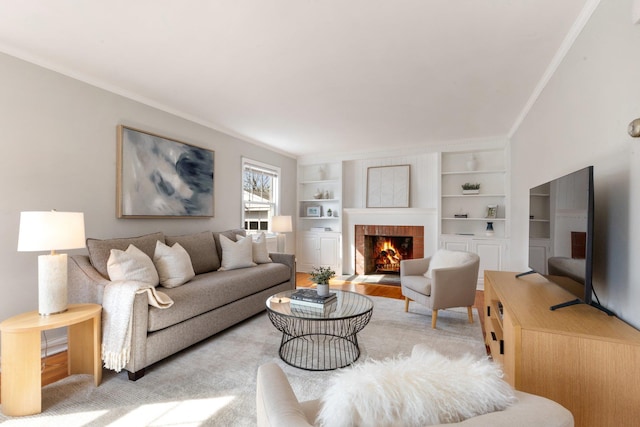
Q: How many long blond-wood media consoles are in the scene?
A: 1